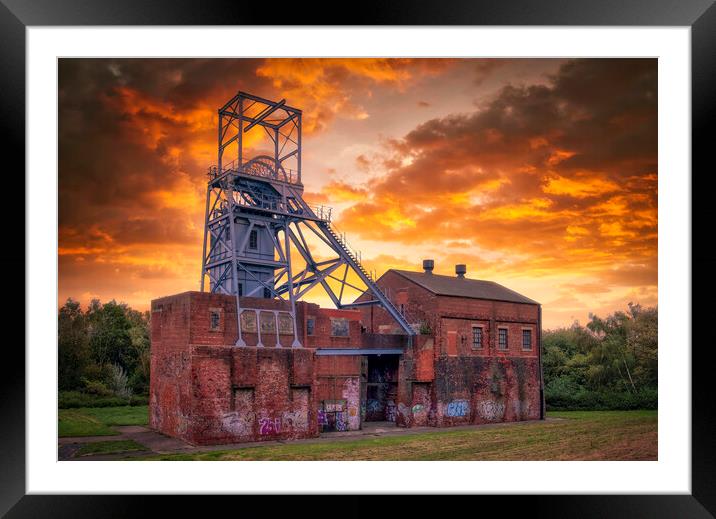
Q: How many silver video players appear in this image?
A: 0